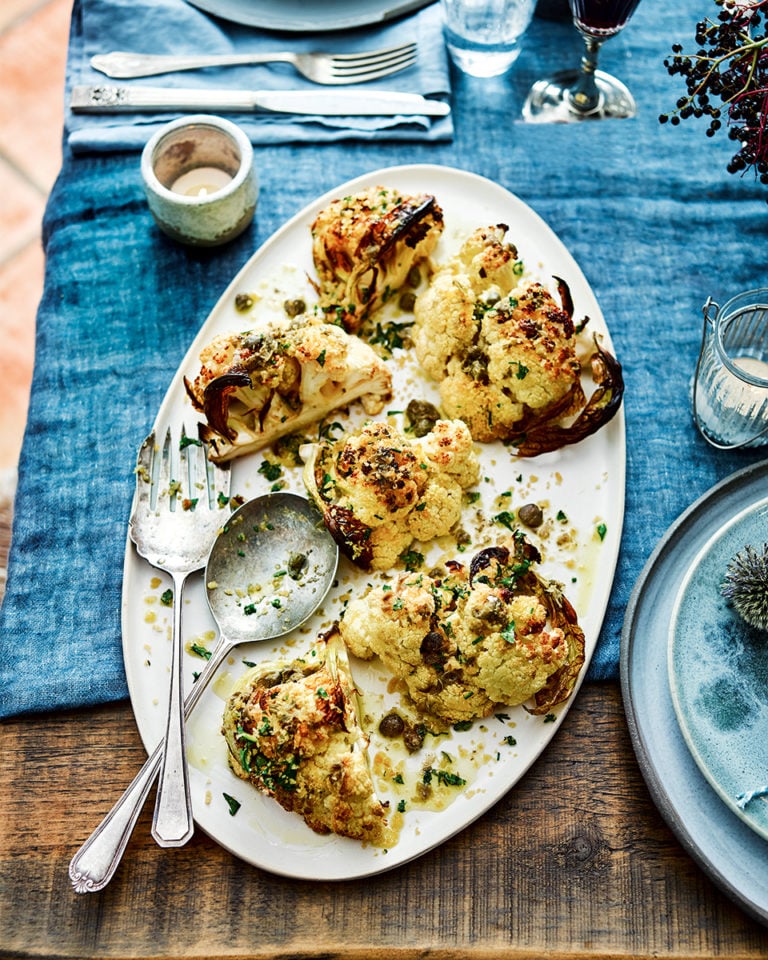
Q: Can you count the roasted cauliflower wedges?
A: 6